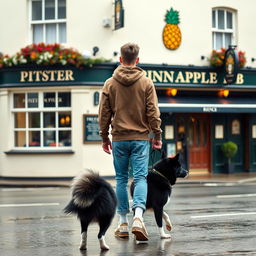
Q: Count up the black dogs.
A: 2